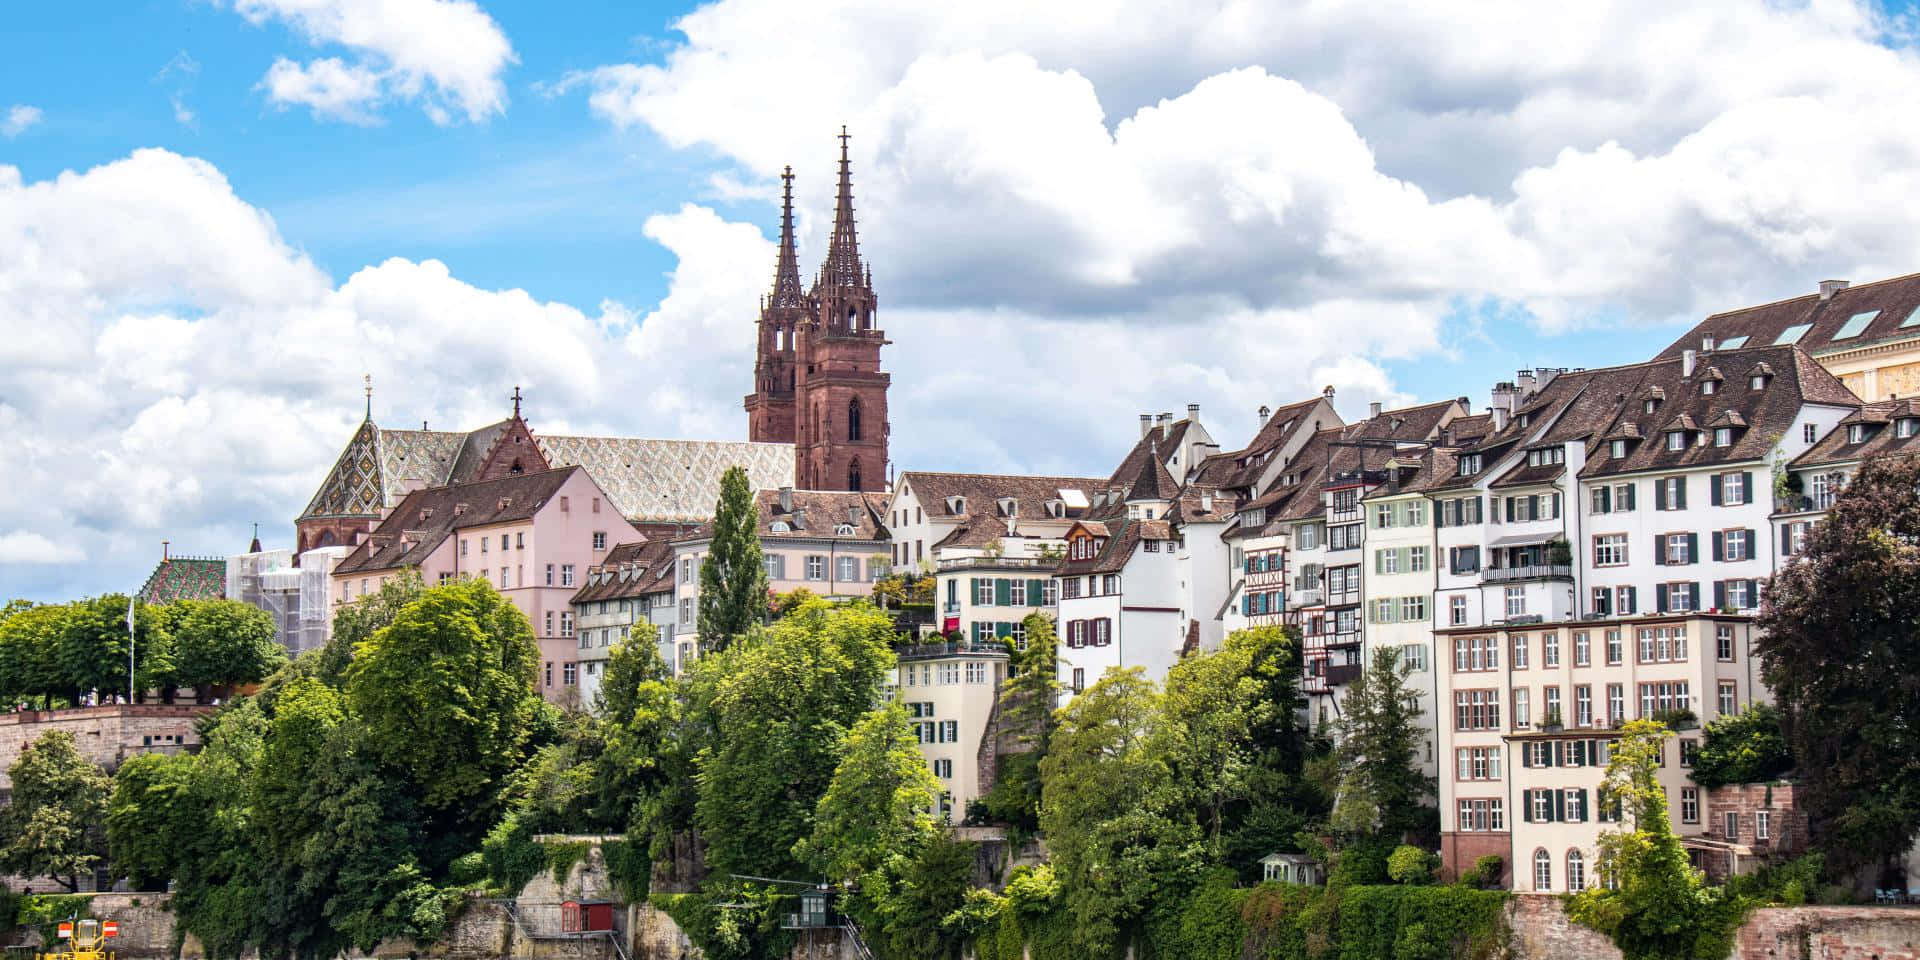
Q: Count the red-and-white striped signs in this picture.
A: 2